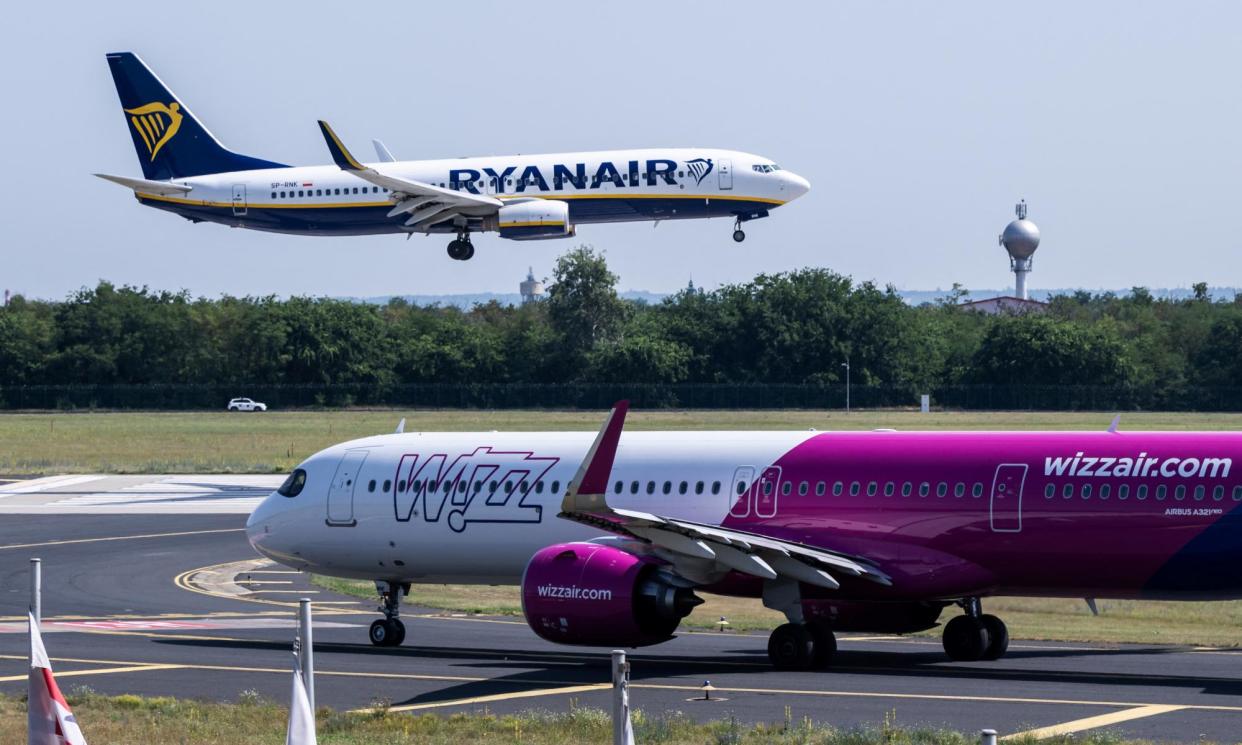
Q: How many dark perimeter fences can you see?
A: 1